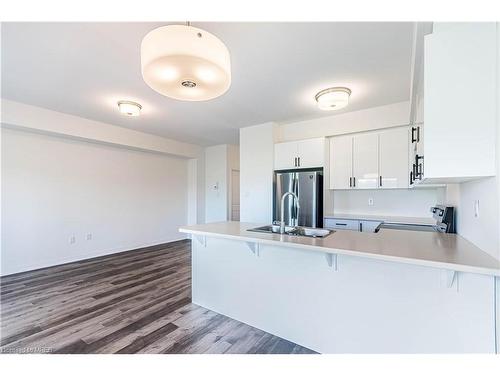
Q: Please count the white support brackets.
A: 4